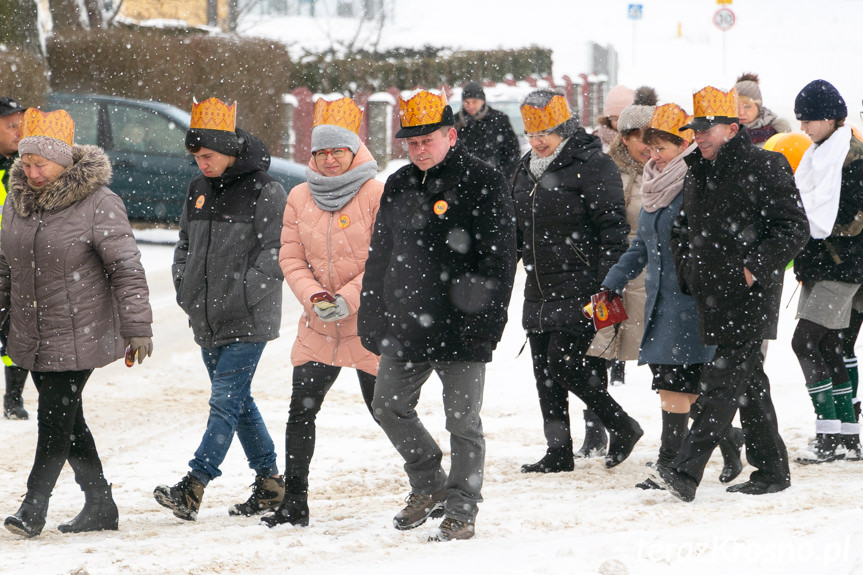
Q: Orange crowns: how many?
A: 7